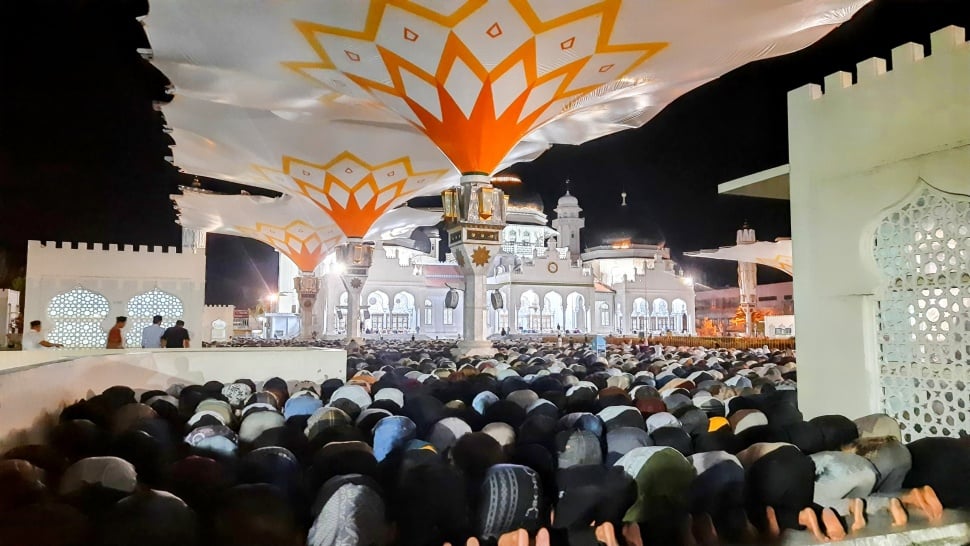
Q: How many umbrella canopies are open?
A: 4